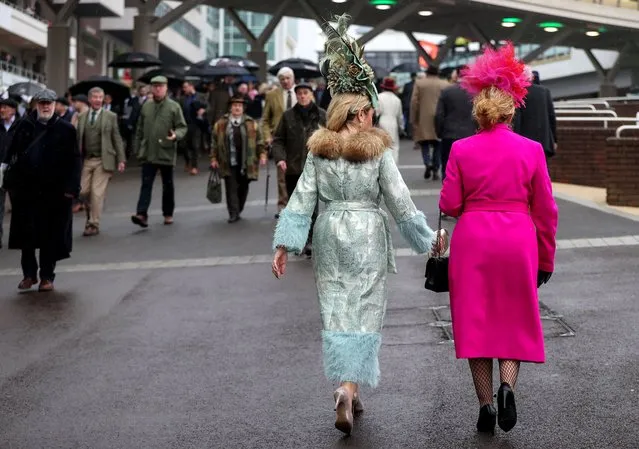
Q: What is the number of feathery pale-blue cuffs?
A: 2